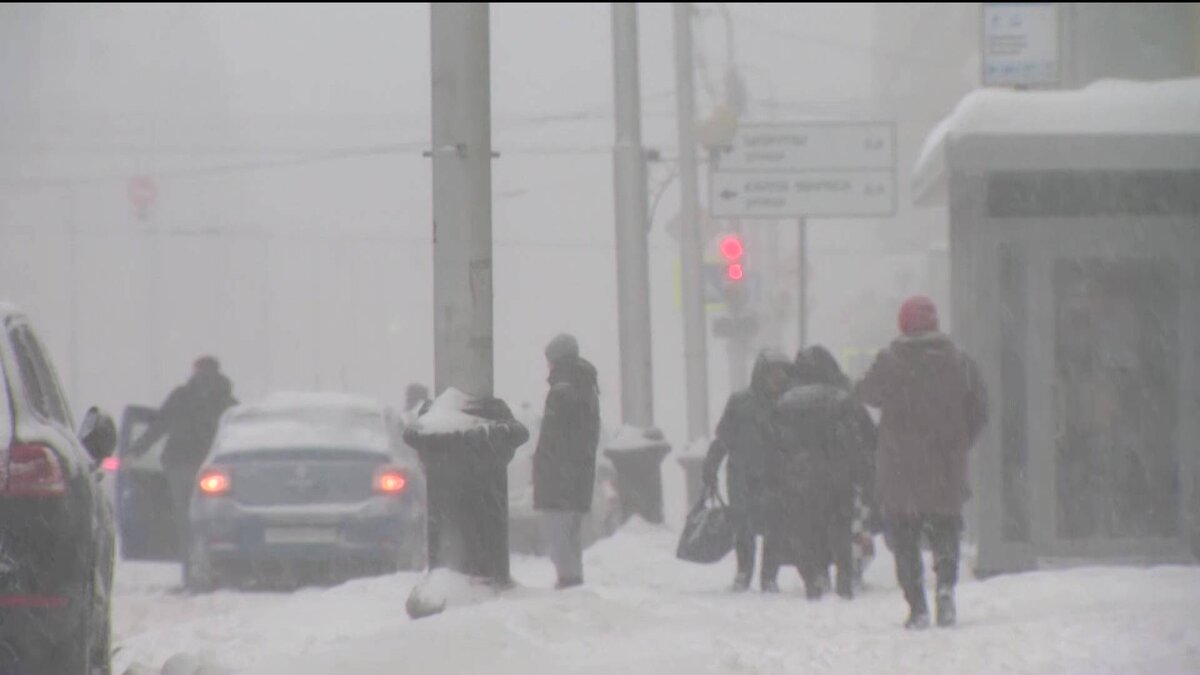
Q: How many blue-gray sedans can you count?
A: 1